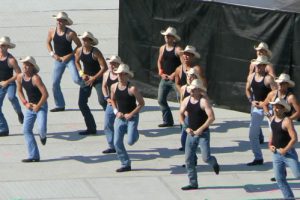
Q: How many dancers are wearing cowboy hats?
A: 14